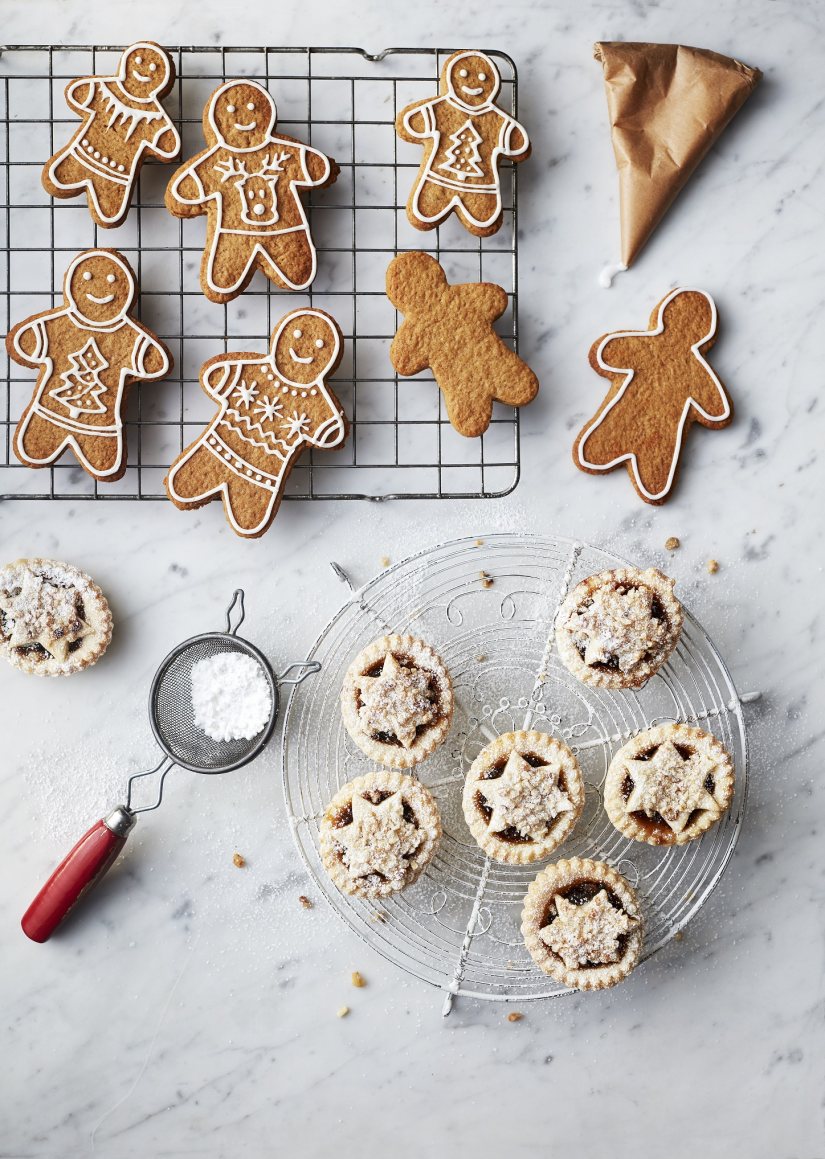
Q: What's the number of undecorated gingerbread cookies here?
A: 1